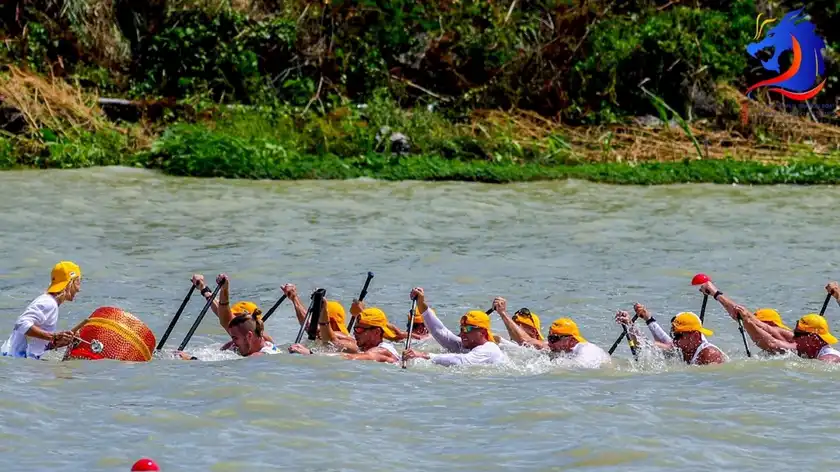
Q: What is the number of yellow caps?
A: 11